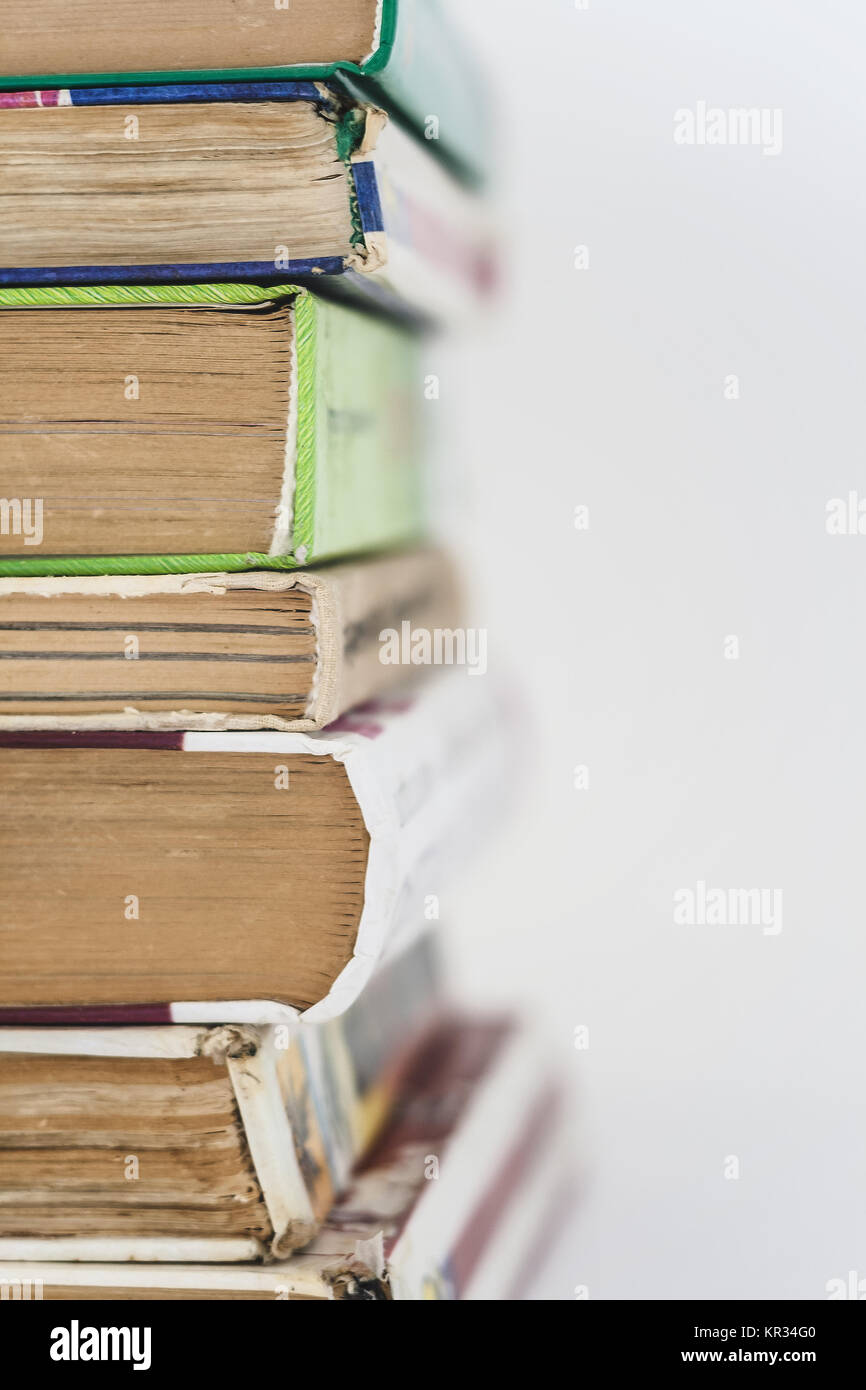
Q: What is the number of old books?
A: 7